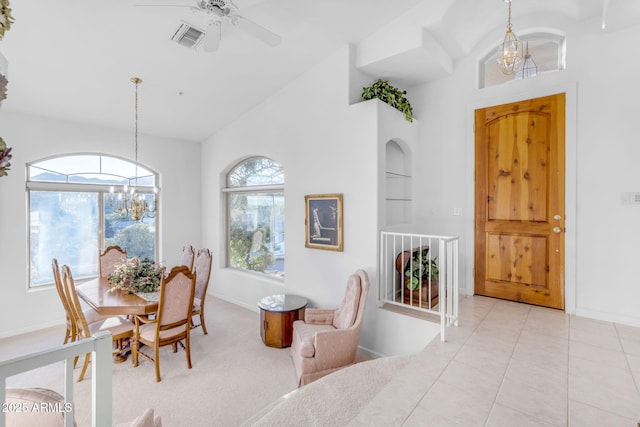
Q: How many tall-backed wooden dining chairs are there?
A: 6